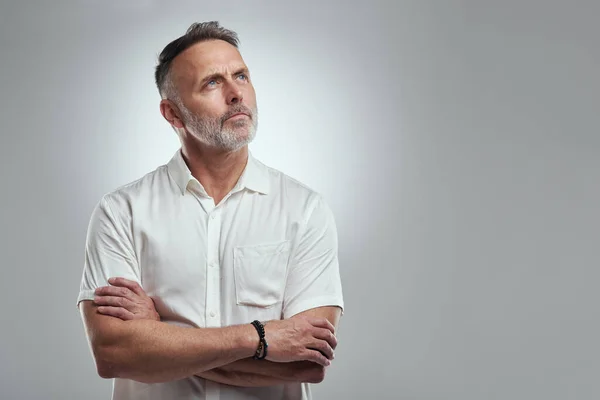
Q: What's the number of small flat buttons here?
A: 3